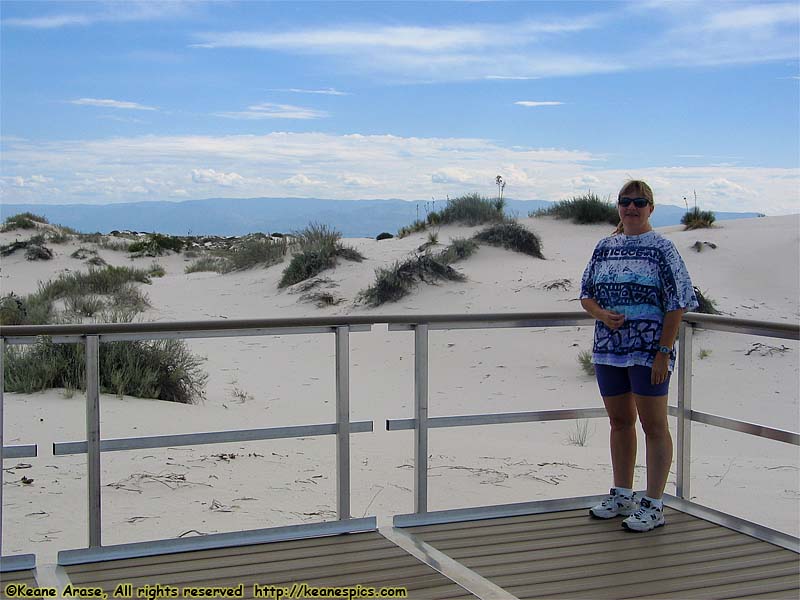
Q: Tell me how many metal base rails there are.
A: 4